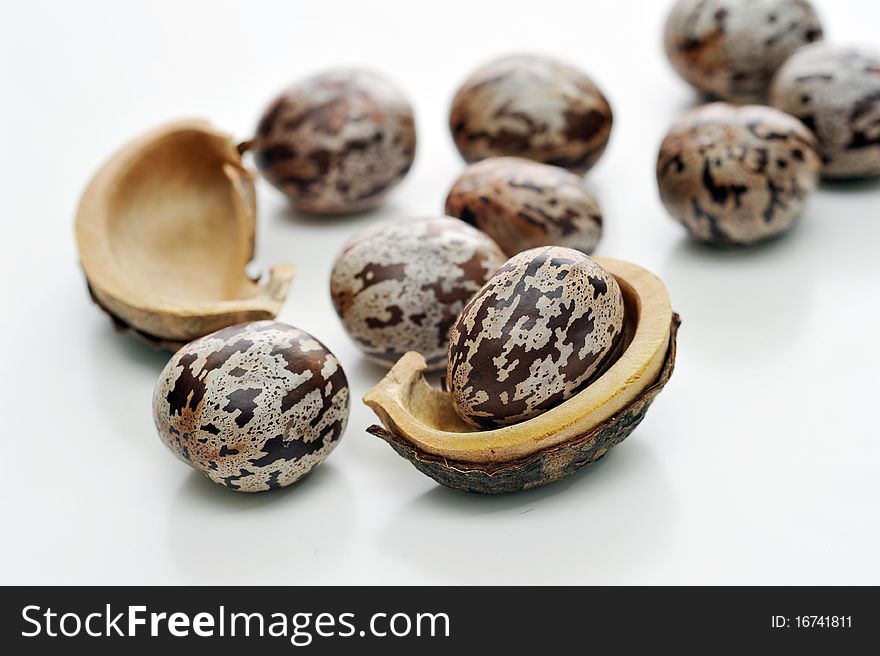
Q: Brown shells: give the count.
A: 2